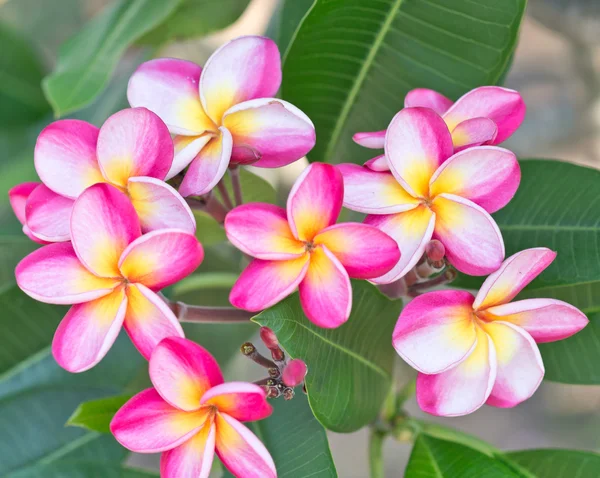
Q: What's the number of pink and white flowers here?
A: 8